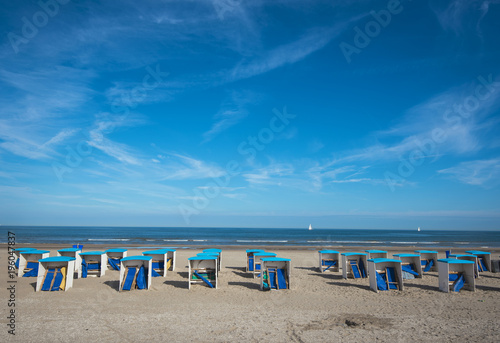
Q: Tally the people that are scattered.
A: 0